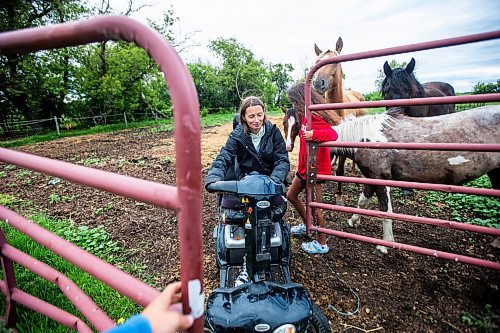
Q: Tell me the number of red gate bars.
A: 11